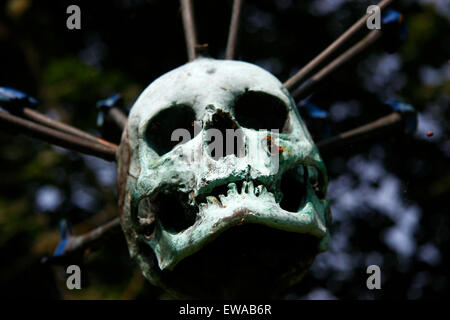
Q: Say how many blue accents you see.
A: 6